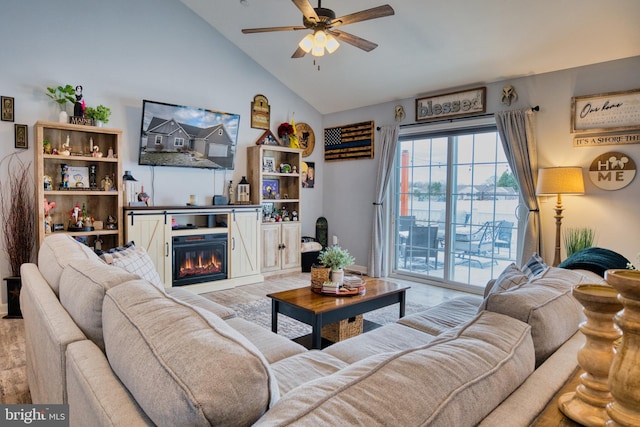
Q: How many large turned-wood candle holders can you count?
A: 2